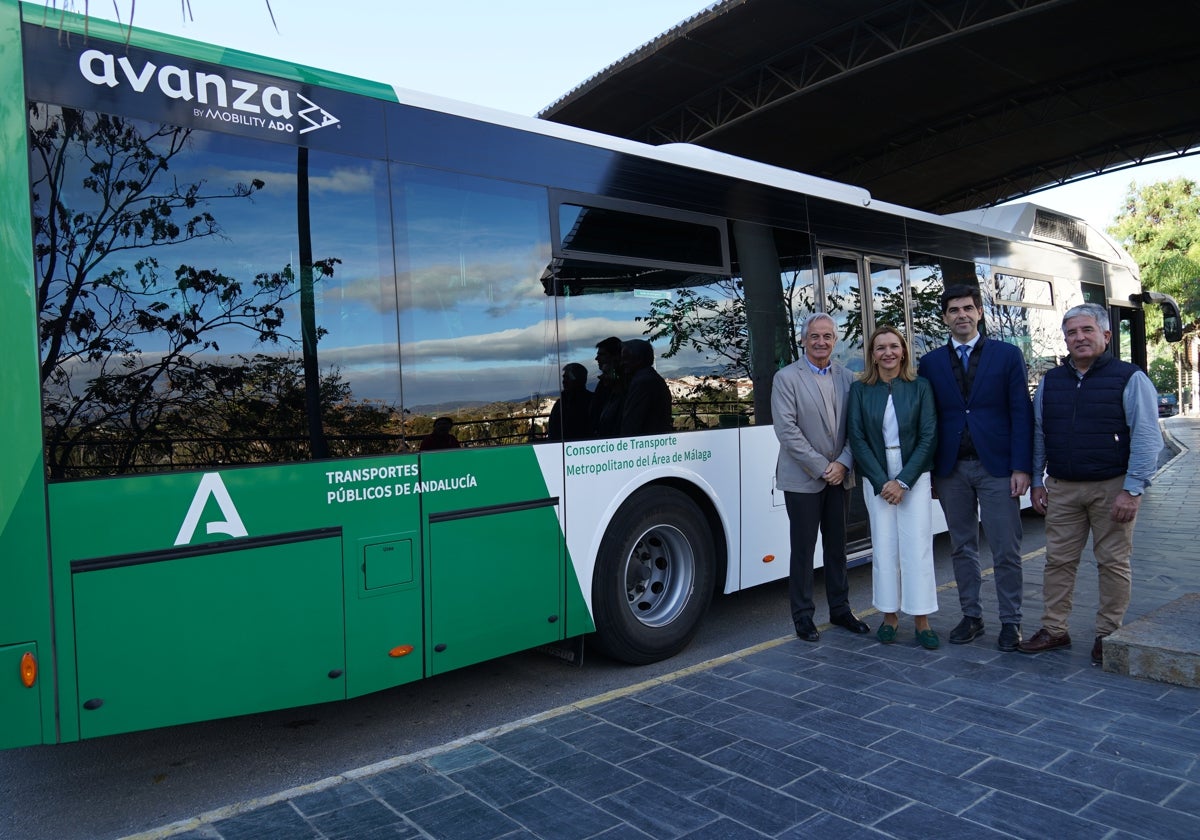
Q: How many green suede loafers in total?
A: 2